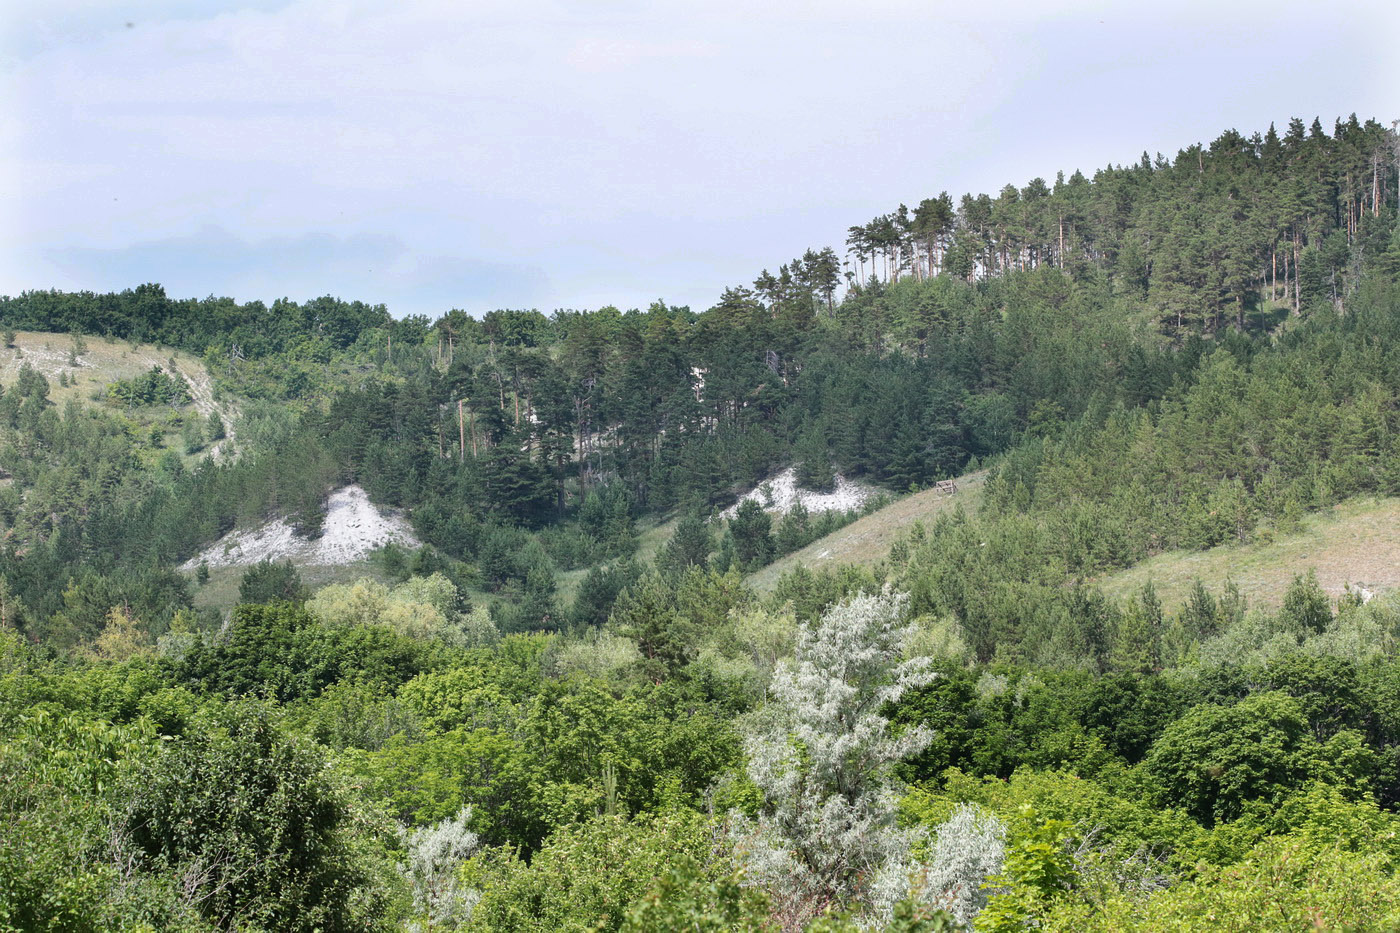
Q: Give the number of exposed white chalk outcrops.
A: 2